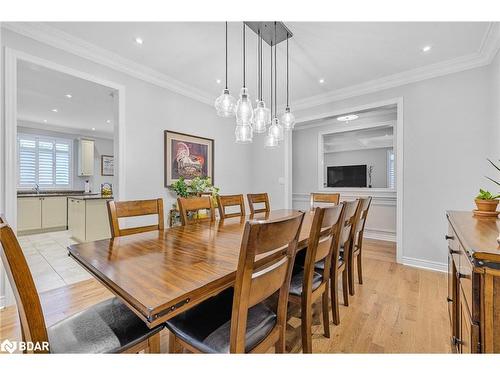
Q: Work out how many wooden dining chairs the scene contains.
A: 10